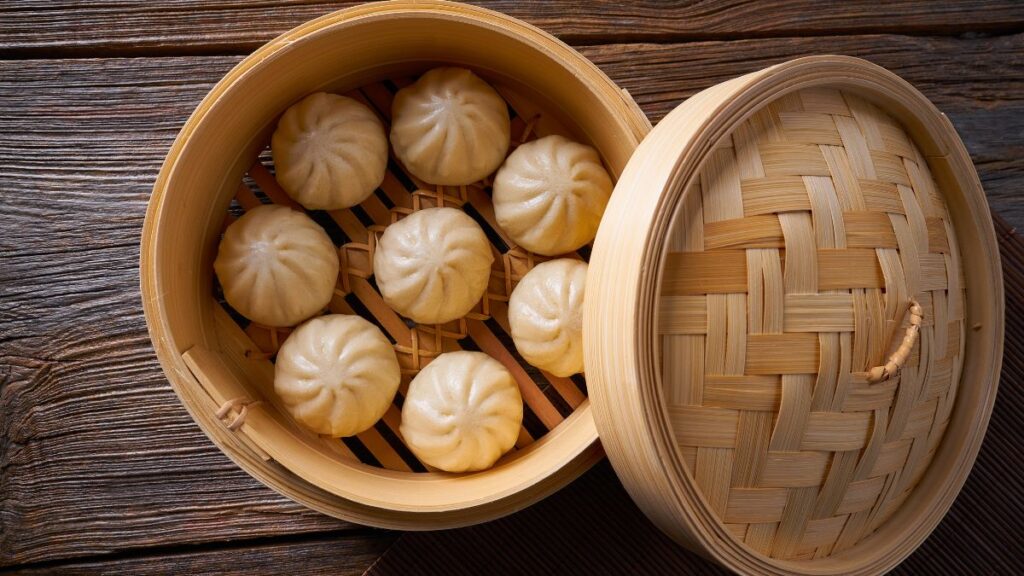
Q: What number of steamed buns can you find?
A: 8